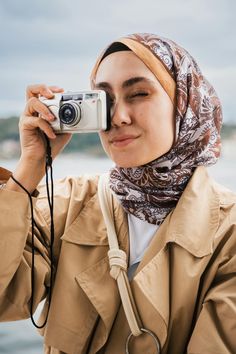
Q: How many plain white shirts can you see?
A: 1